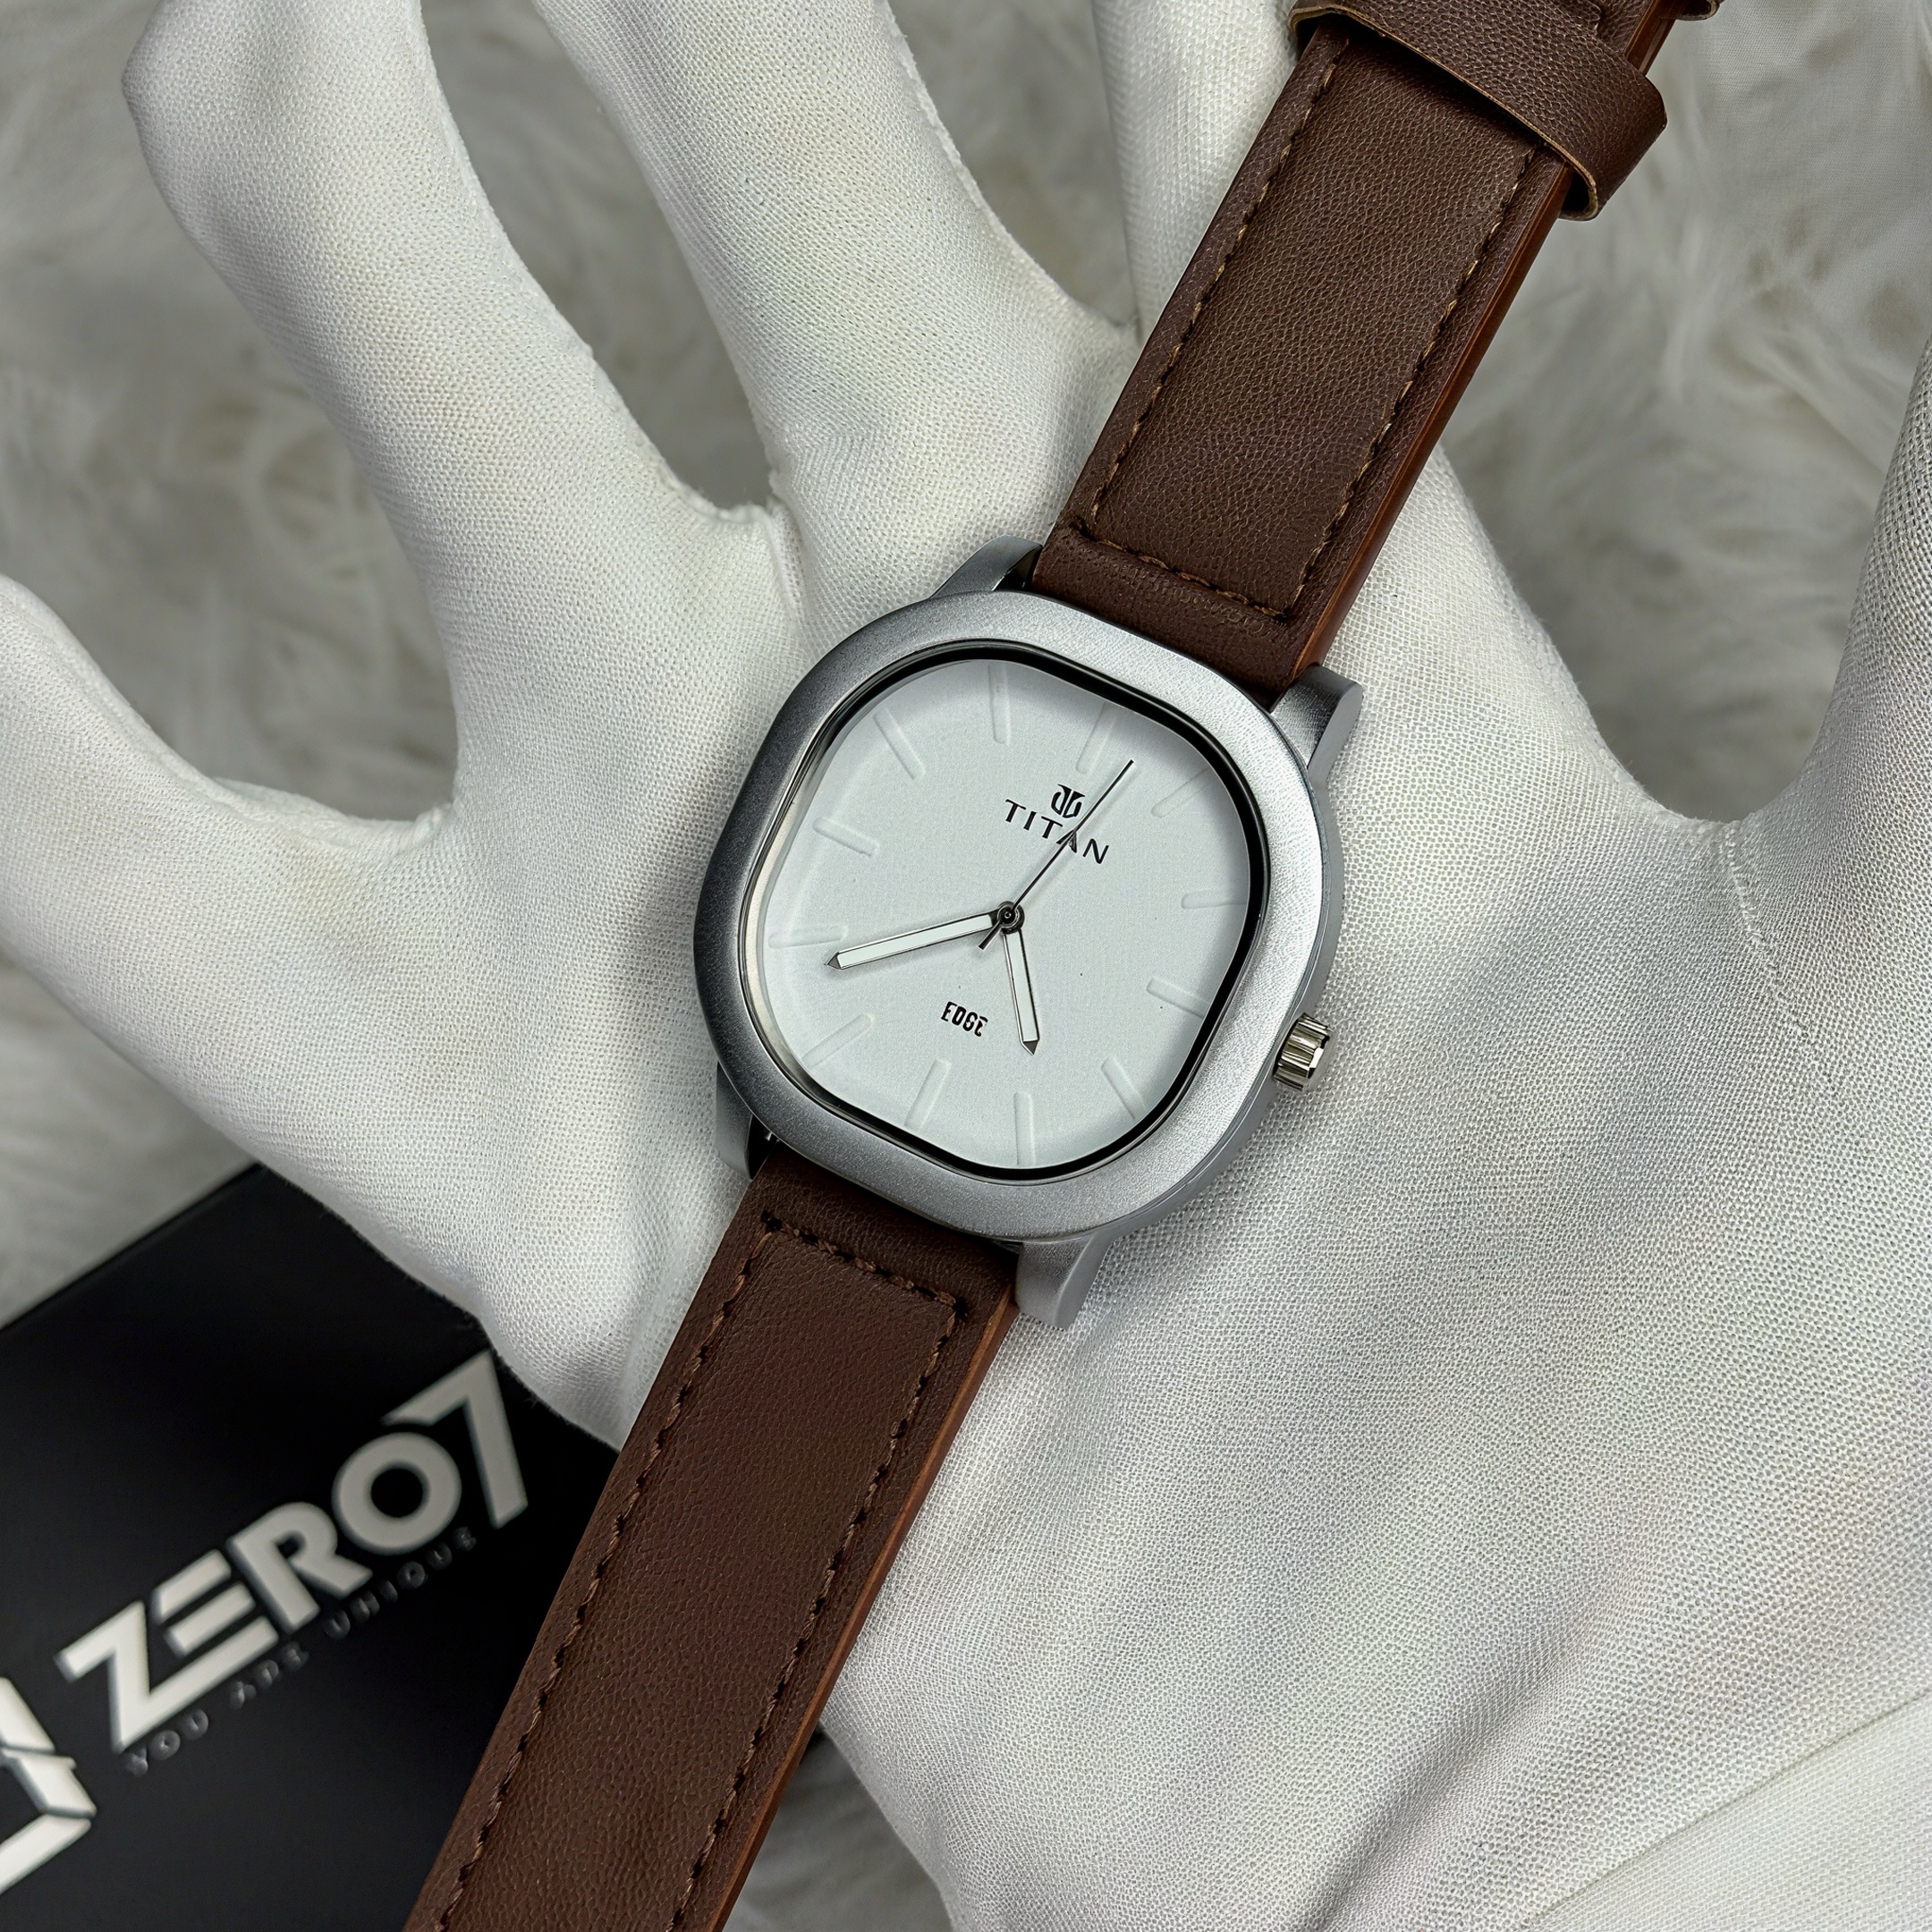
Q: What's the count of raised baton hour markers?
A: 12